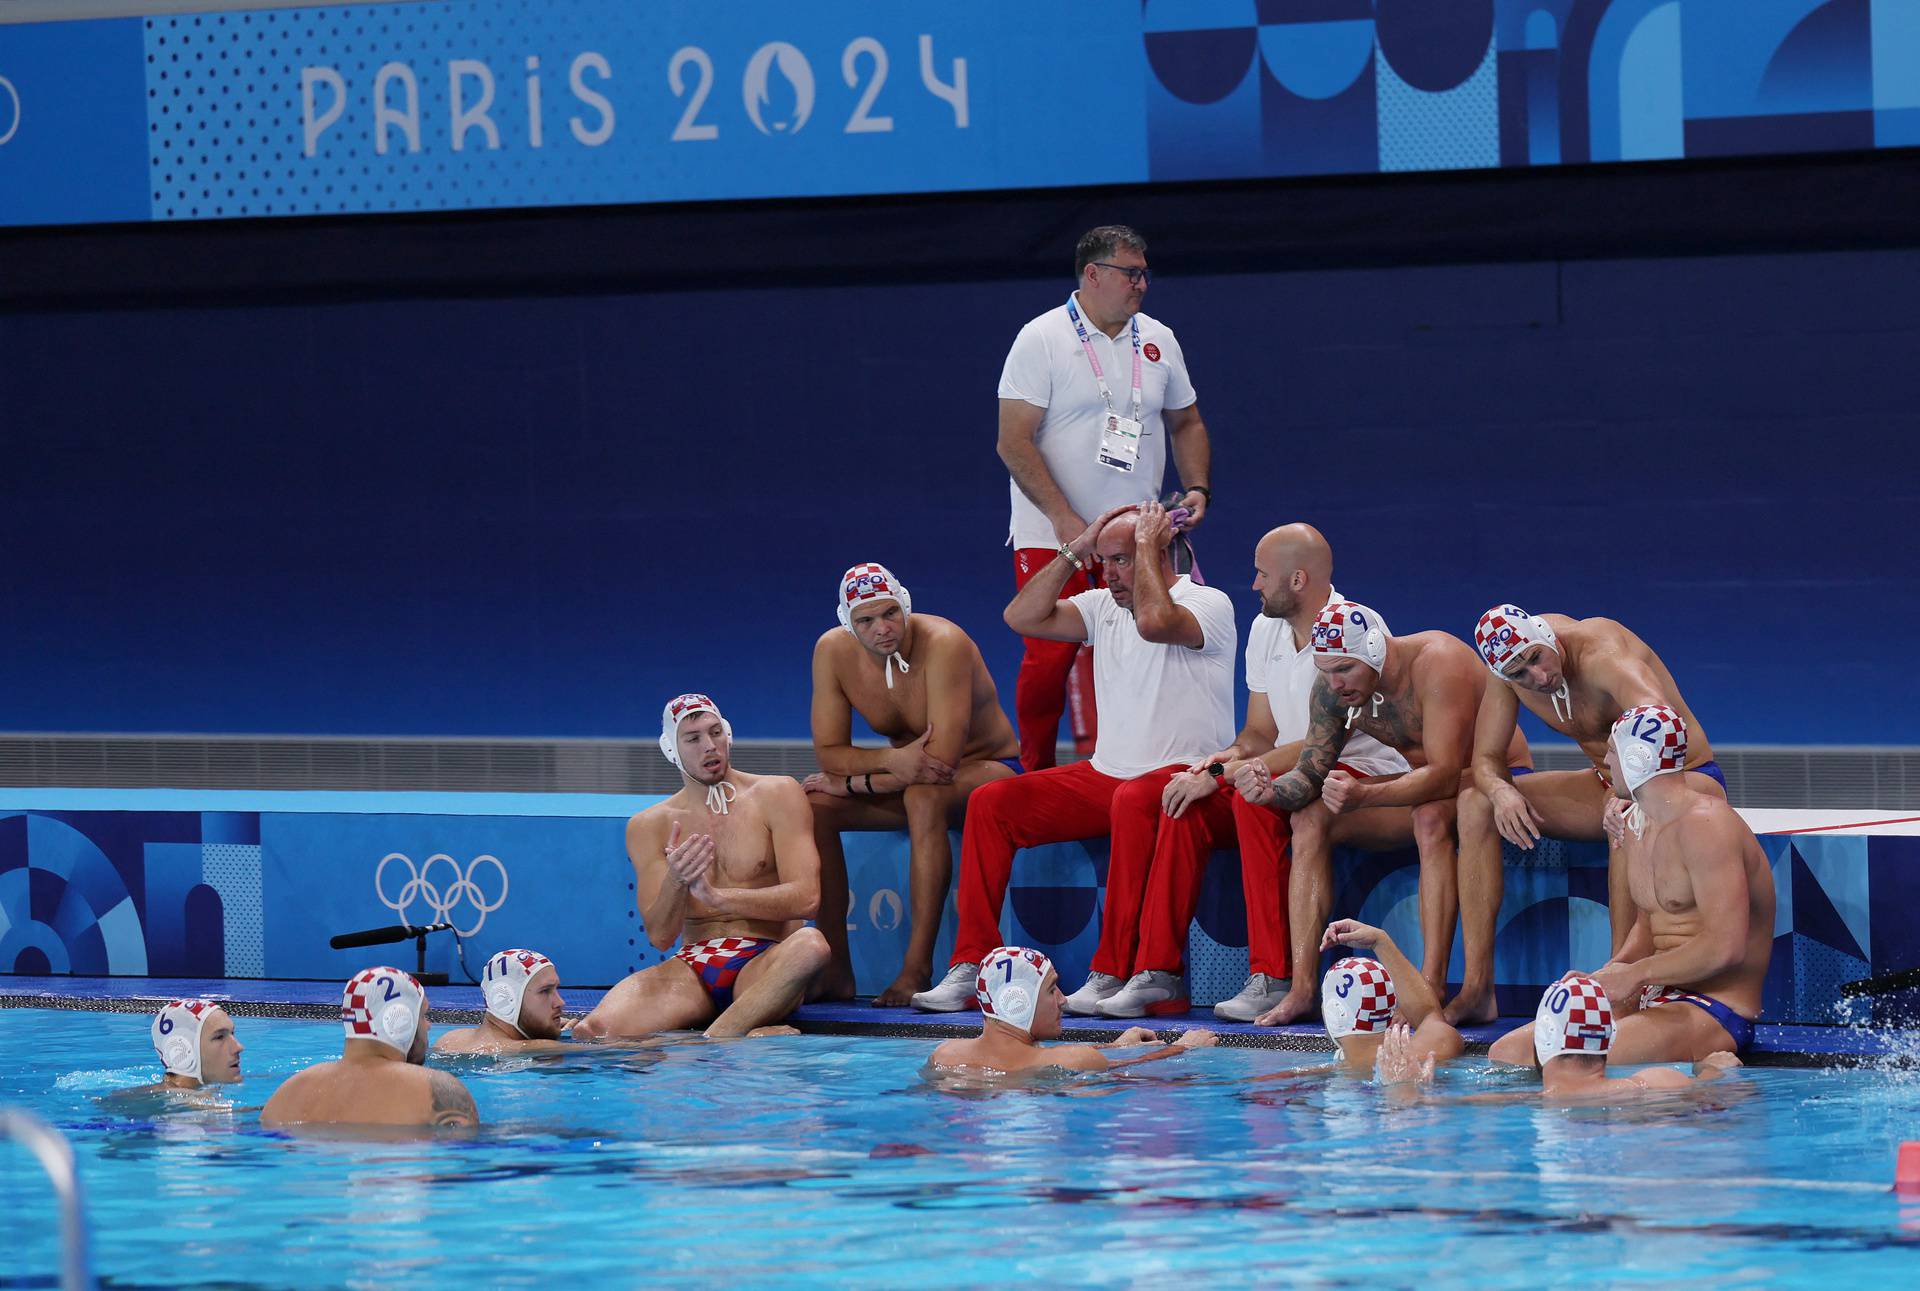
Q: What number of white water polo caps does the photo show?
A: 11